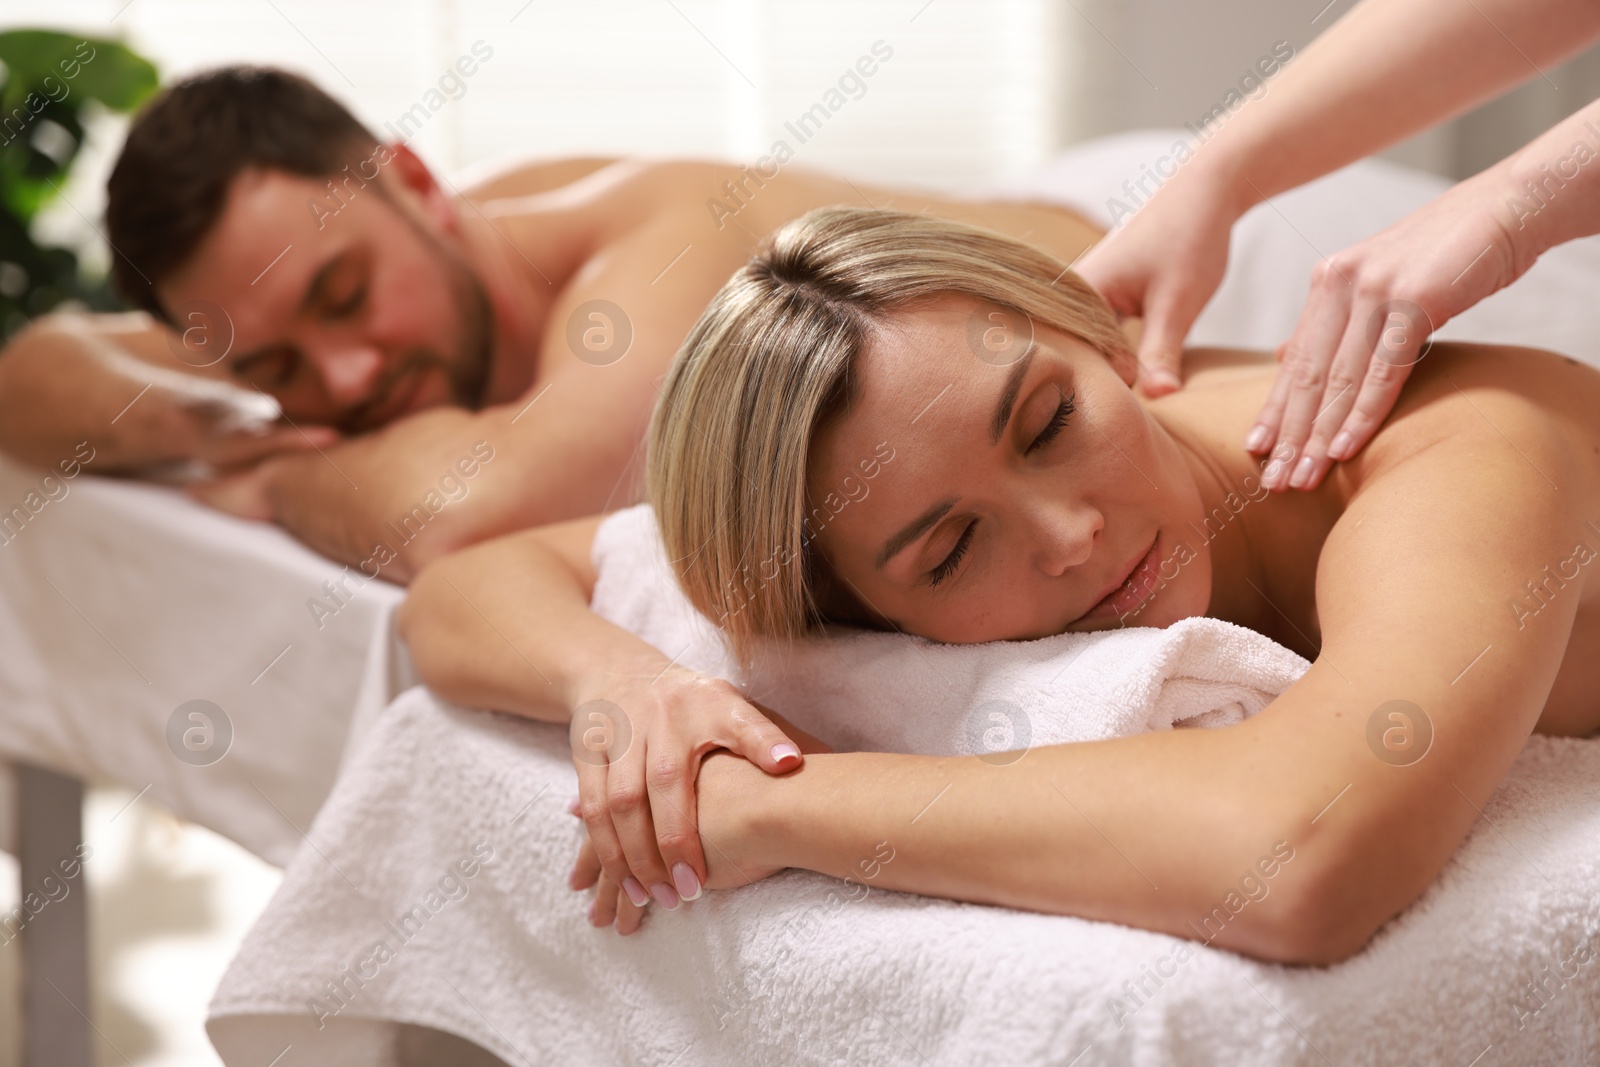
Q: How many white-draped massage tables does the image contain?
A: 2